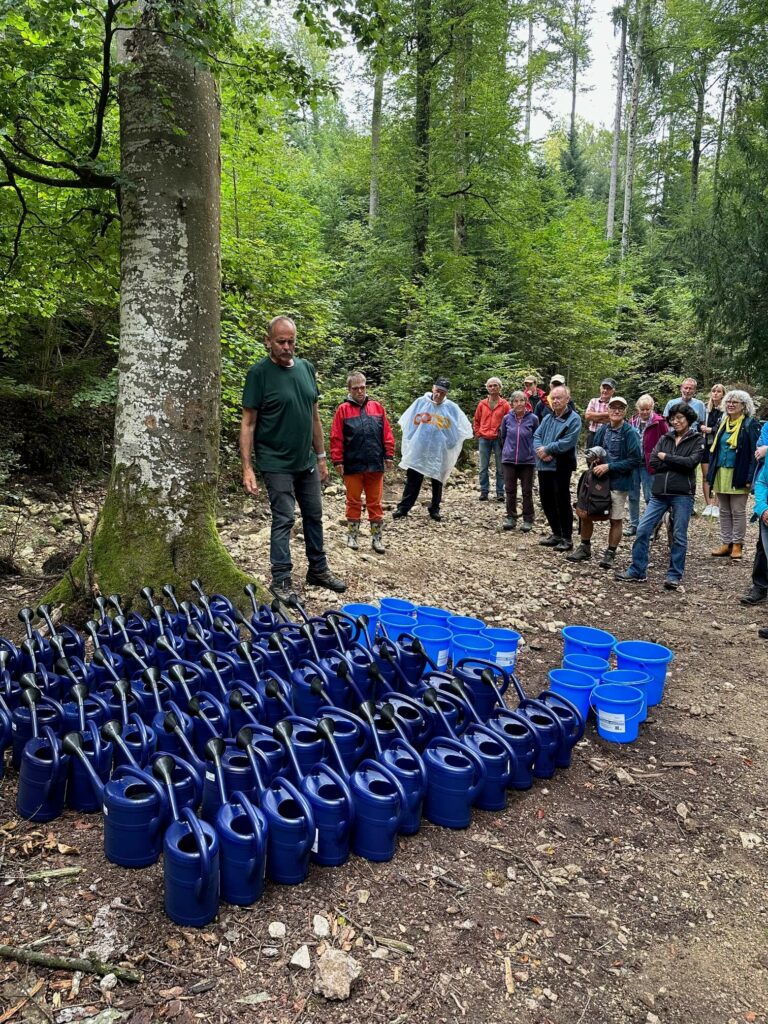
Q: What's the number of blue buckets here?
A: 14